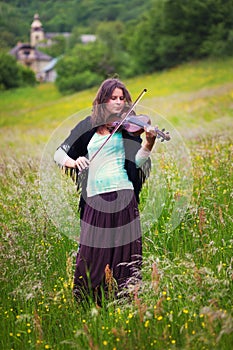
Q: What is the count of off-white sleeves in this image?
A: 2